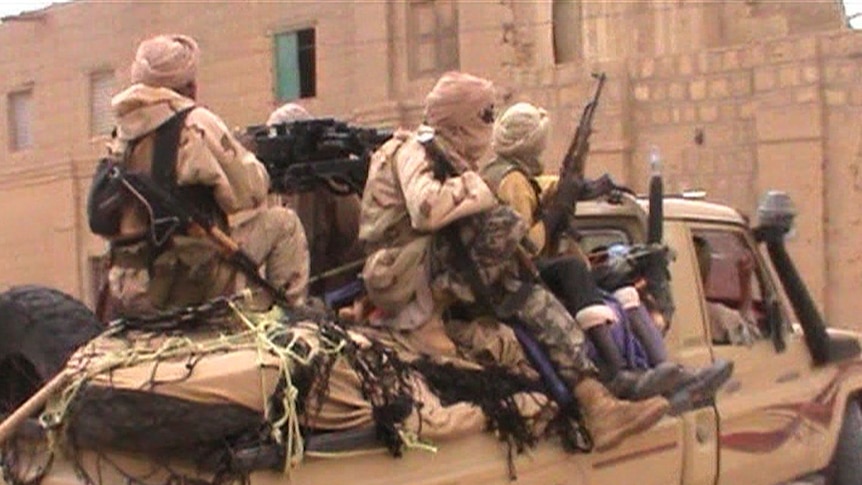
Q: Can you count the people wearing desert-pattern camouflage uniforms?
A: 2